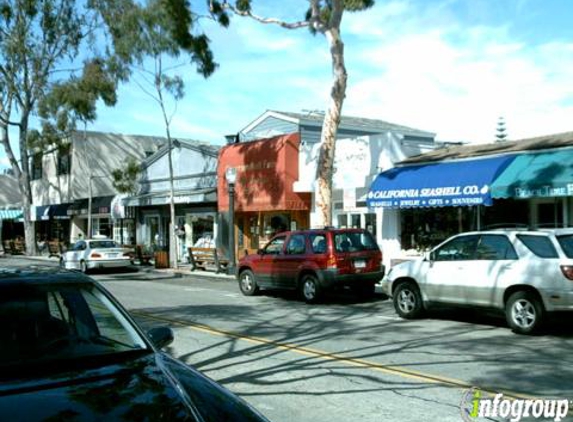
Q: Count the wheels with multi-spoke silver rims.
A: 4